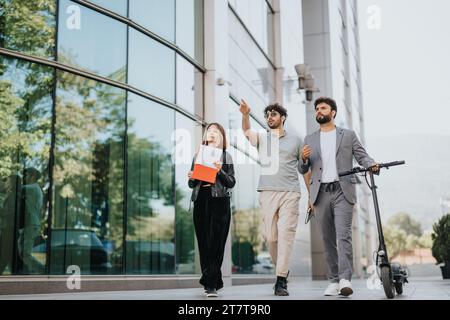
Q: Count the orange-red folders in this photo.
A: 1